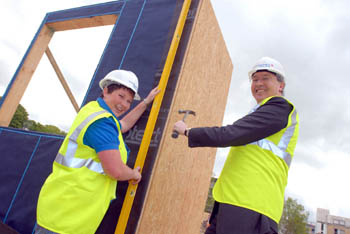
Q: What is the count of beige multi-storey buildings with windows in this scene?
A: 1